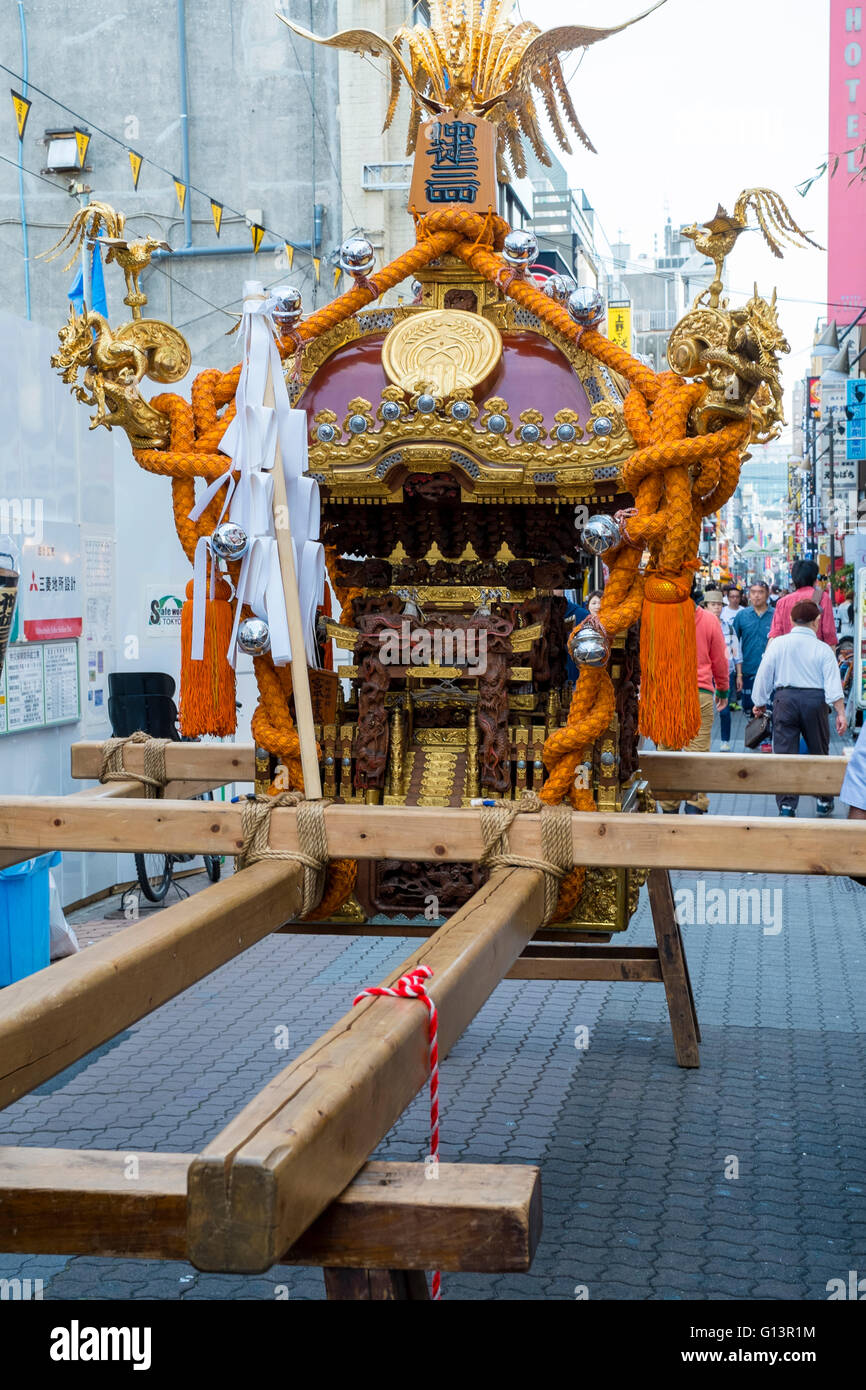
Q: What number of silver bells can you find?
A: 9